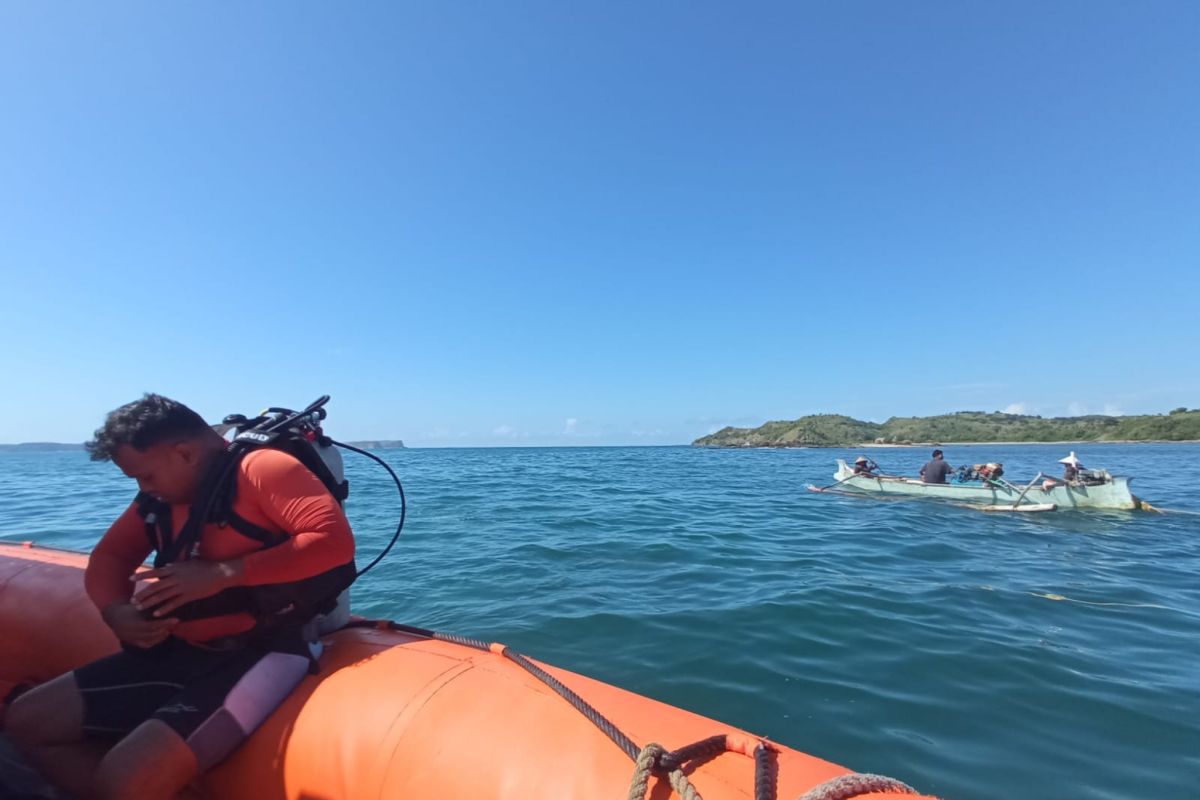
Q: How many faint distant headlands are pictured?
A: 2